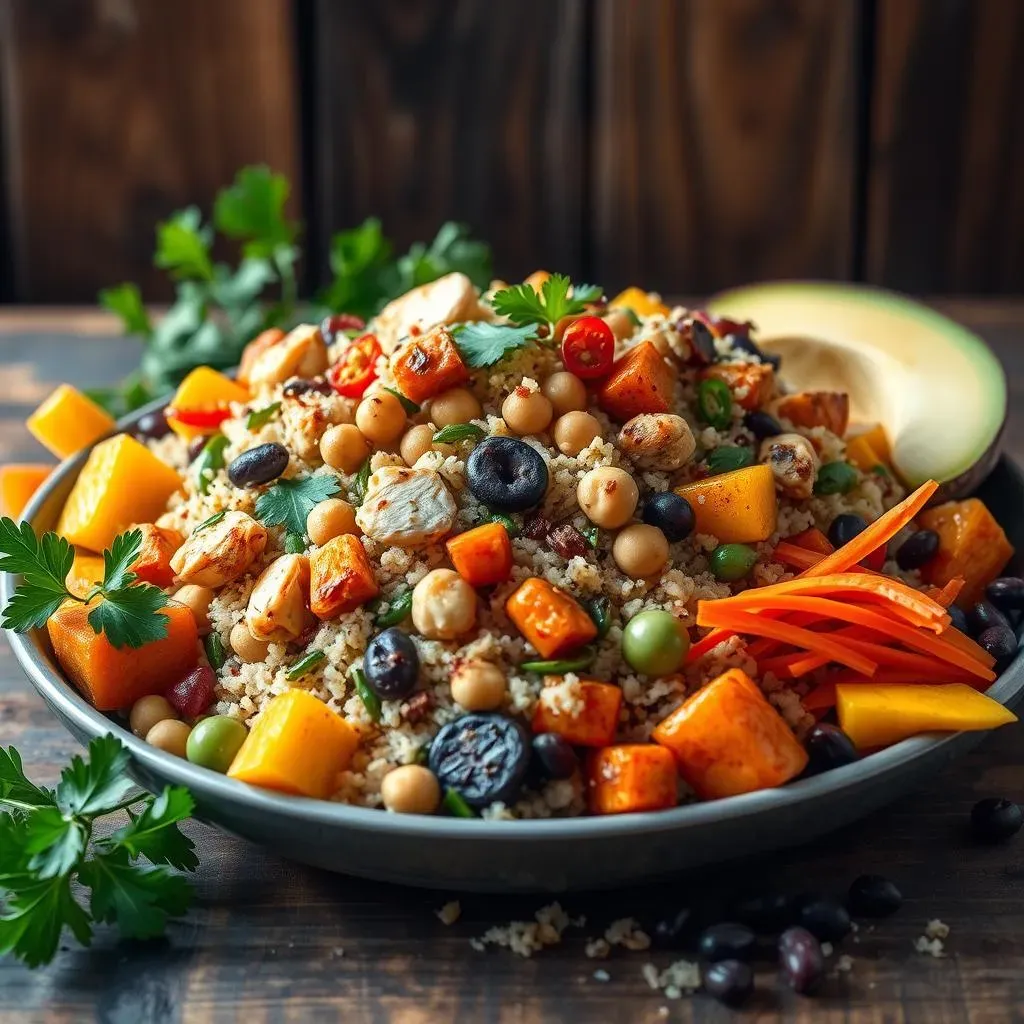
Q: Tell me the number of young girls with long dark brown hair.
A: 0